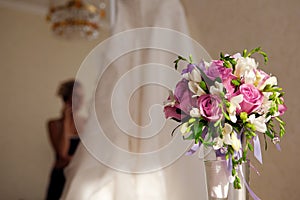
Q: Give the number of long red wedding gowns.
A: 0